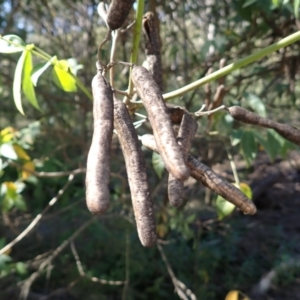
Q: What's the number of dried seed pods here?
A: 8